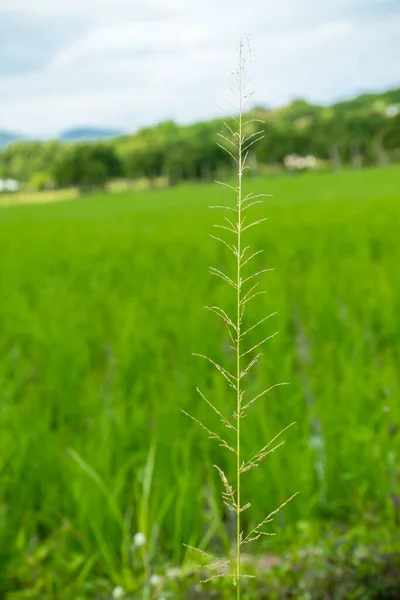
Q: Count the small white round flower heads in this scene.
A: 3